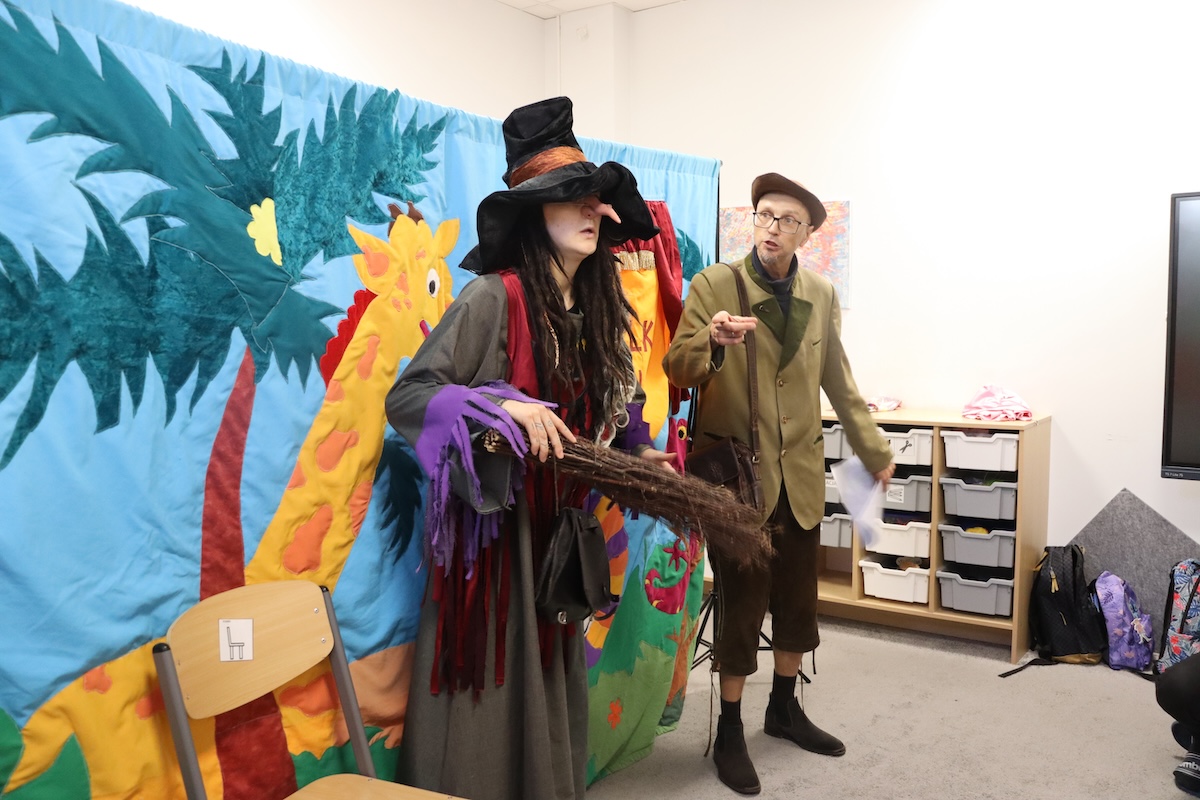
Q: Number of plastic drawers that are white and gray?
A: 11